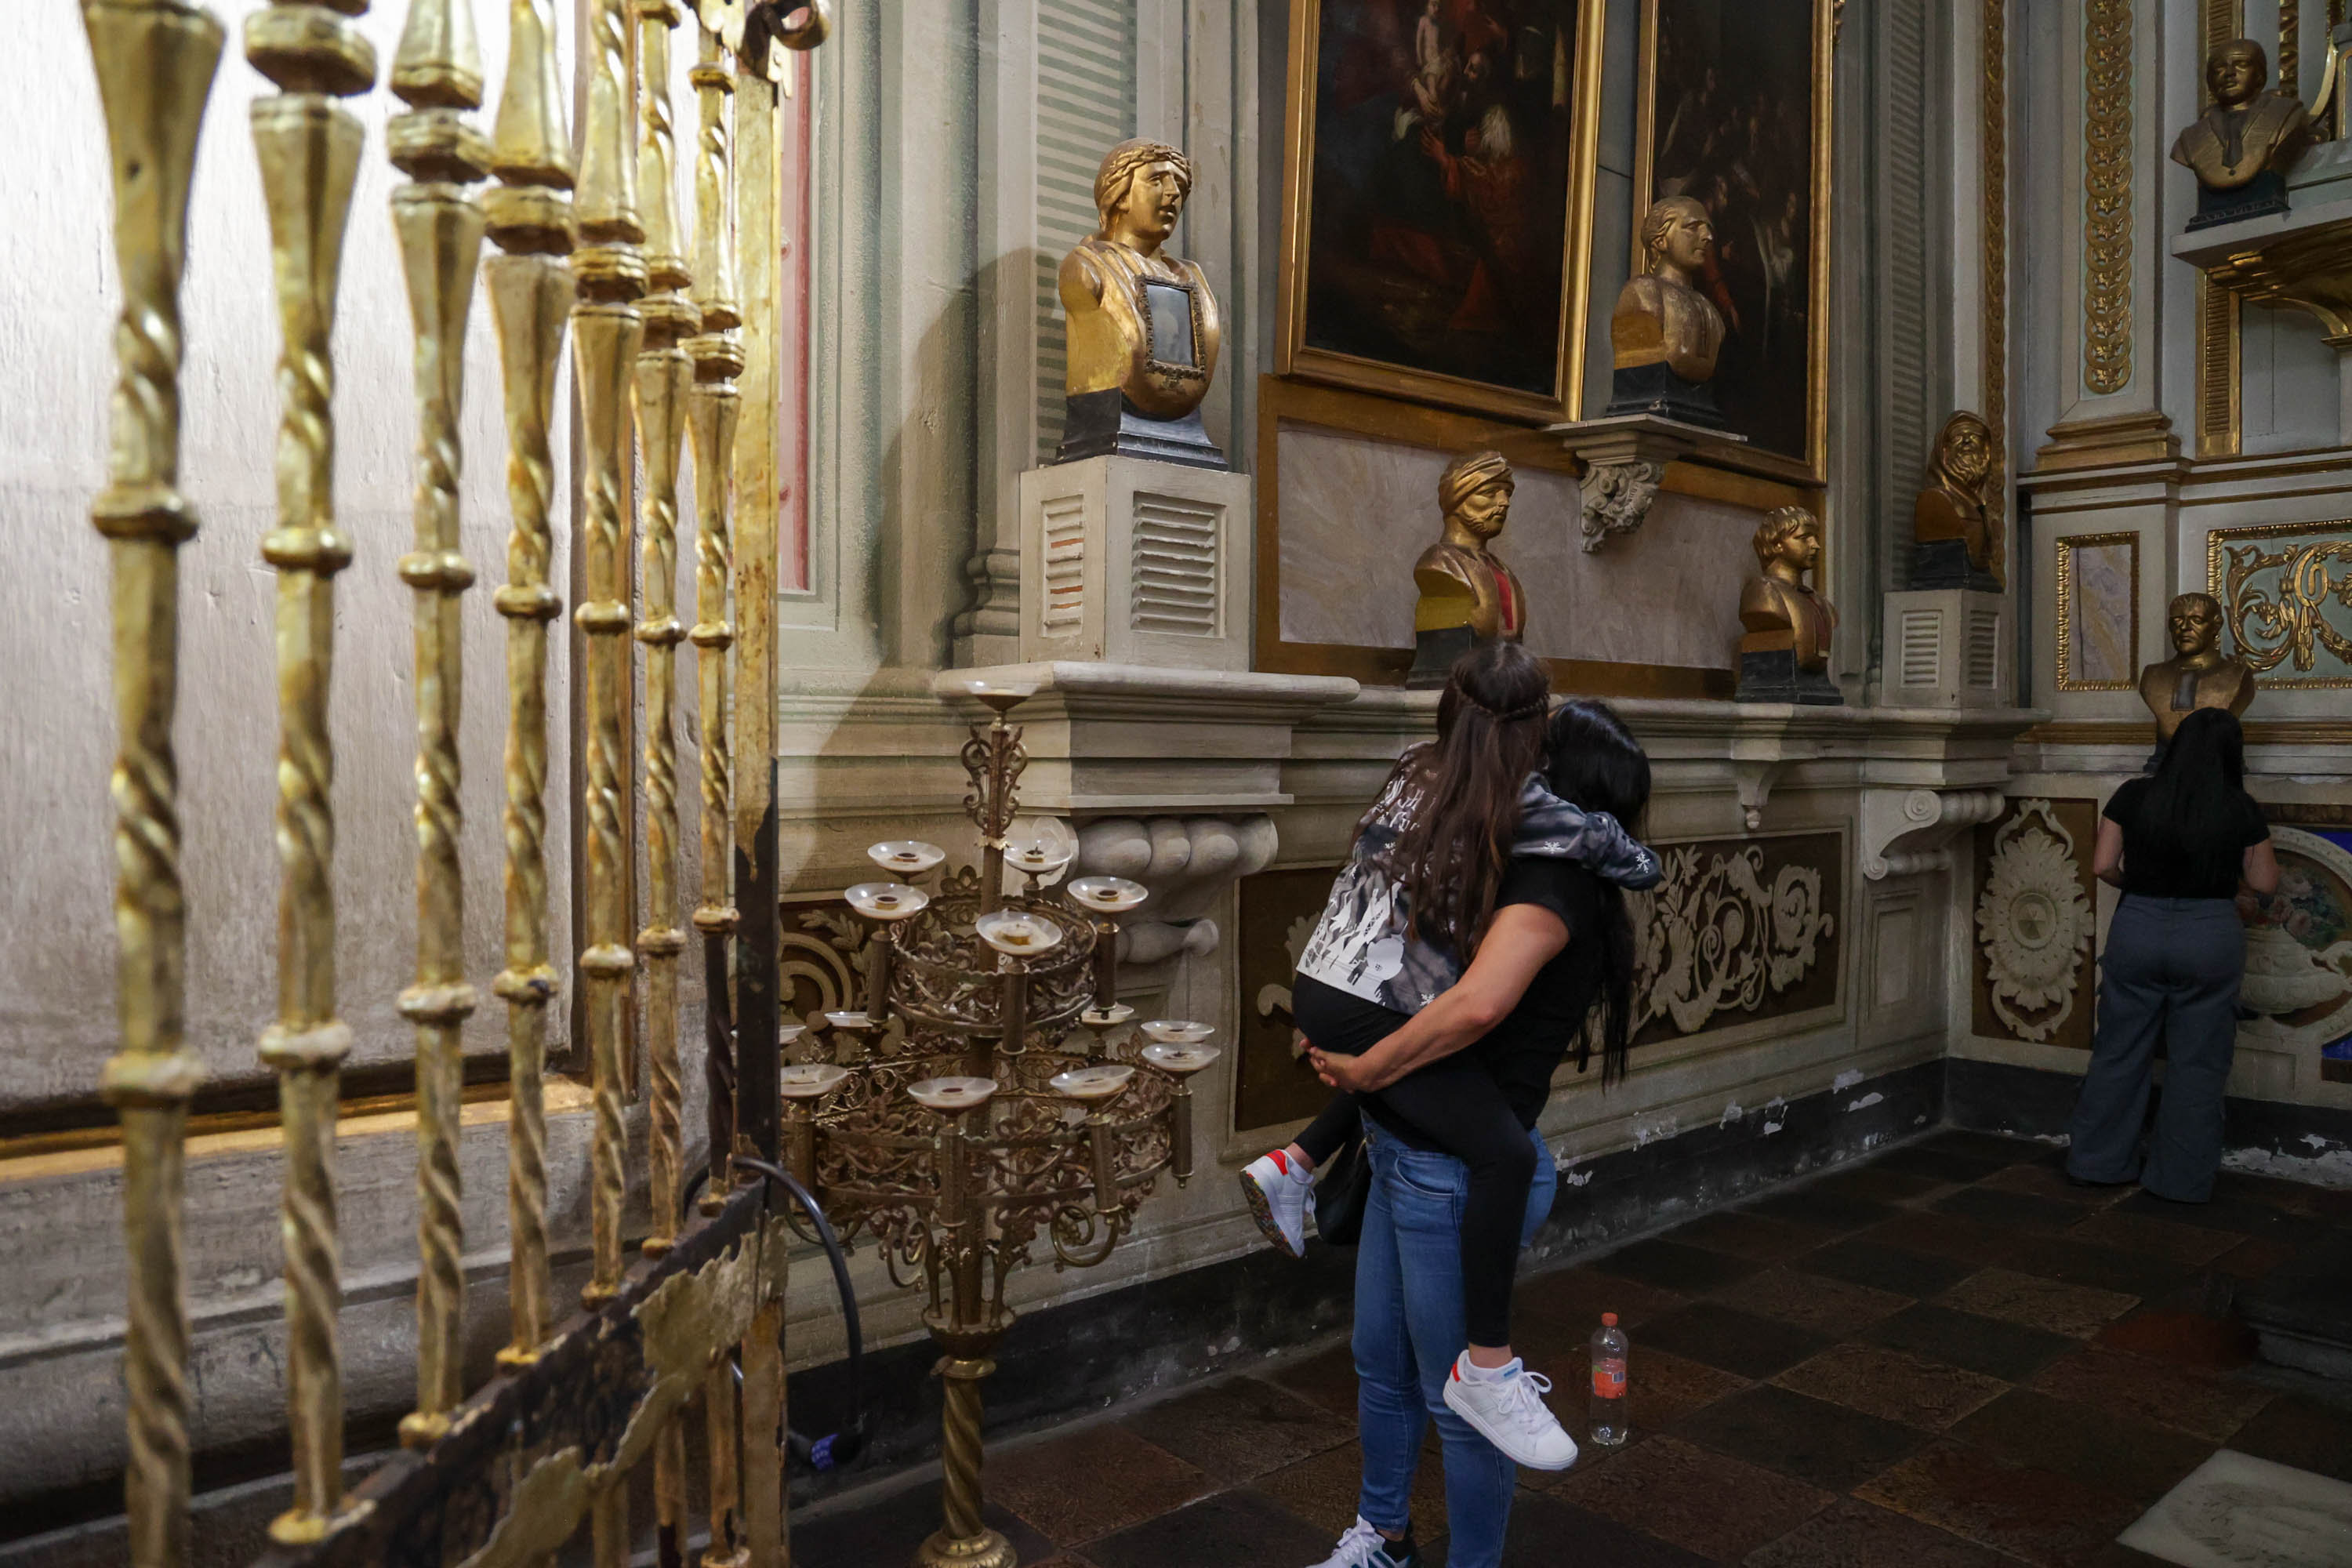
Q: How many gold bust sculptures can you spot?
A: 7